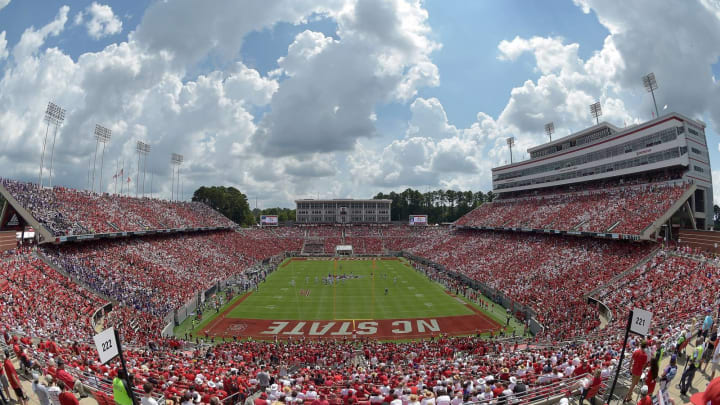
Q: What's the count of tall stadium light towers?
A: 8